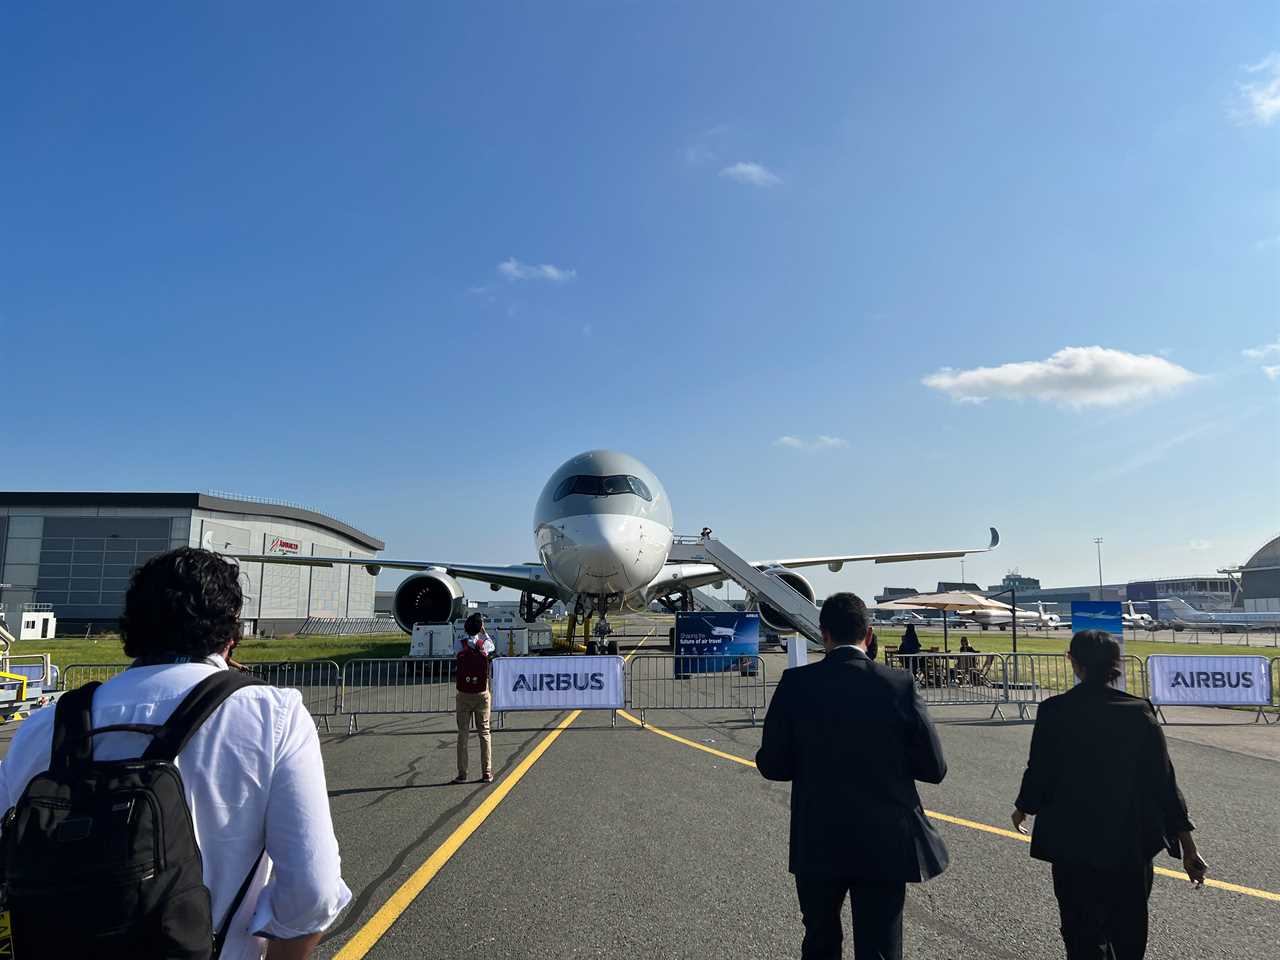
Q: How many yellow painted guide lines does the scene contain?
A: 2